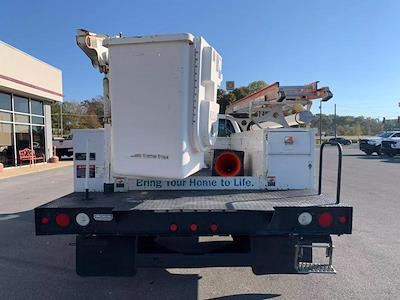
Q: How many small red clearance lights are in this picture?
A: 5